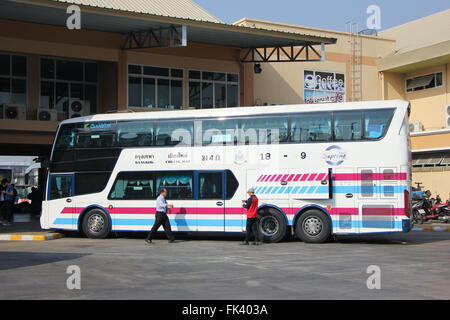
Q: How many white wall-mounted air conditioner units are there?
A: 5